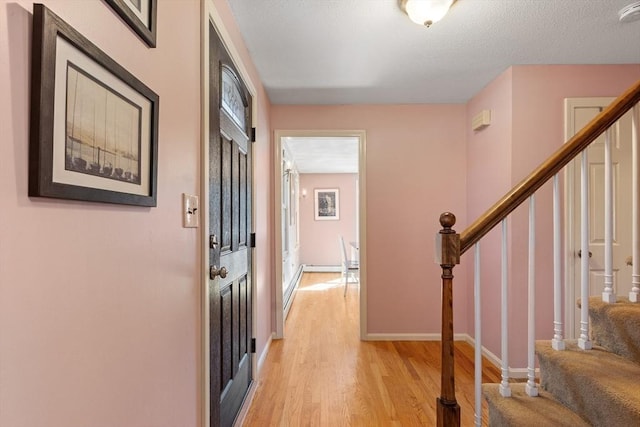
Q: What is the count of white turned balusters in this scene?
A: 7